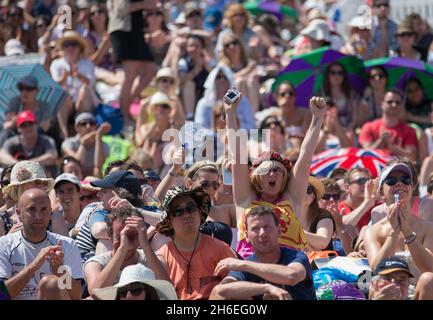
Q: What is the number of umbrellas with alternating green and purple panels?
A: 3